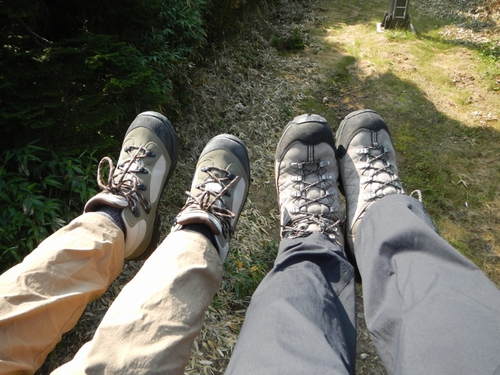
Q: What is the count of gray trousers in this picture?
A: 1